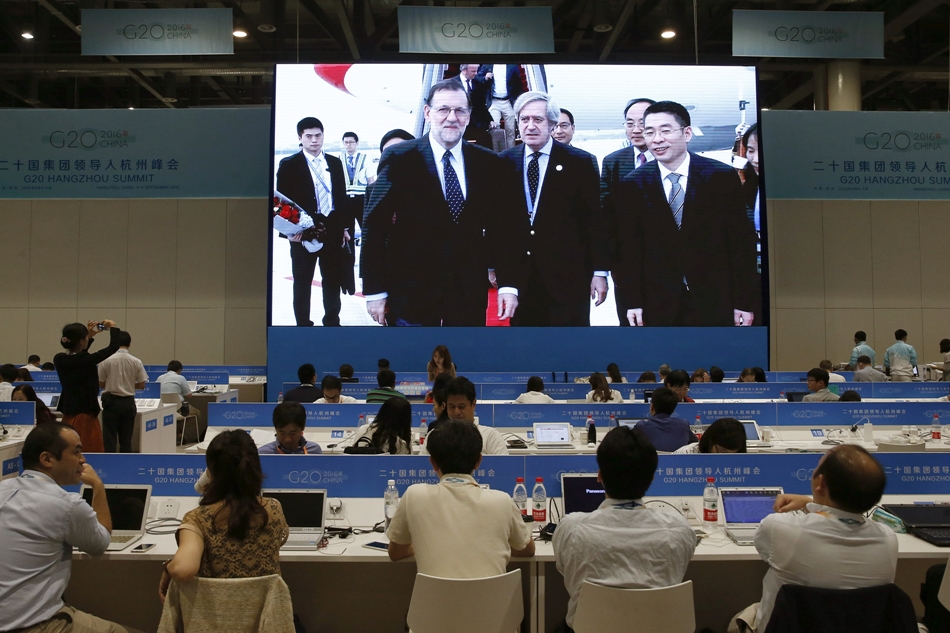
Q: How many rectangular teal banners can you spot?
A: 5